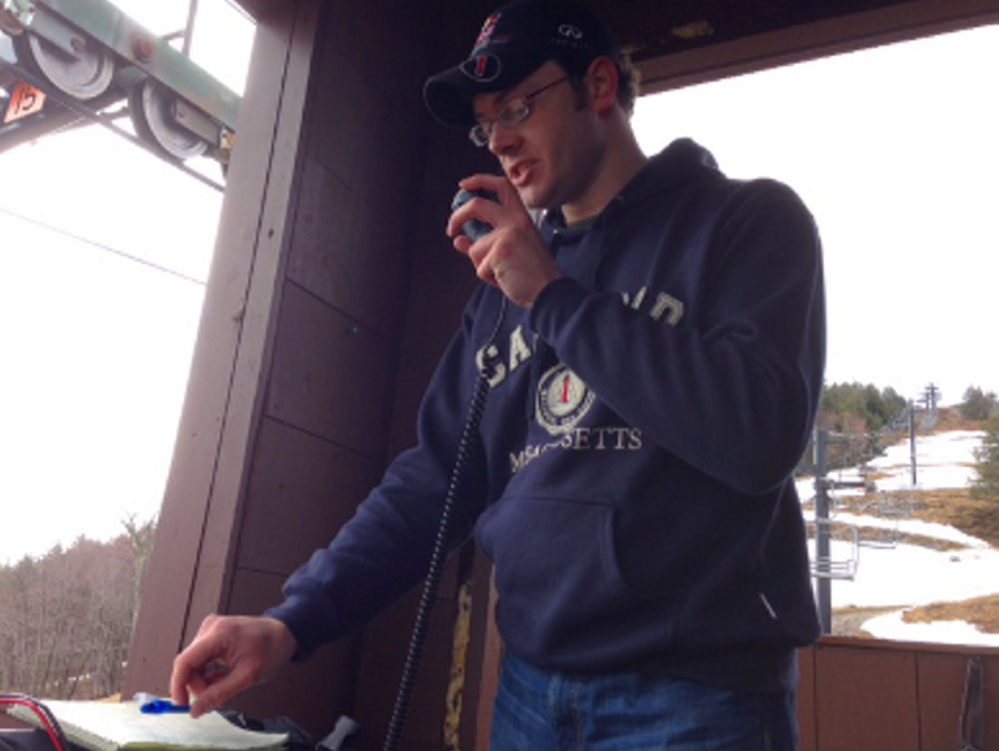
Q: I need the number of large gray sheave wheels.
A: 2